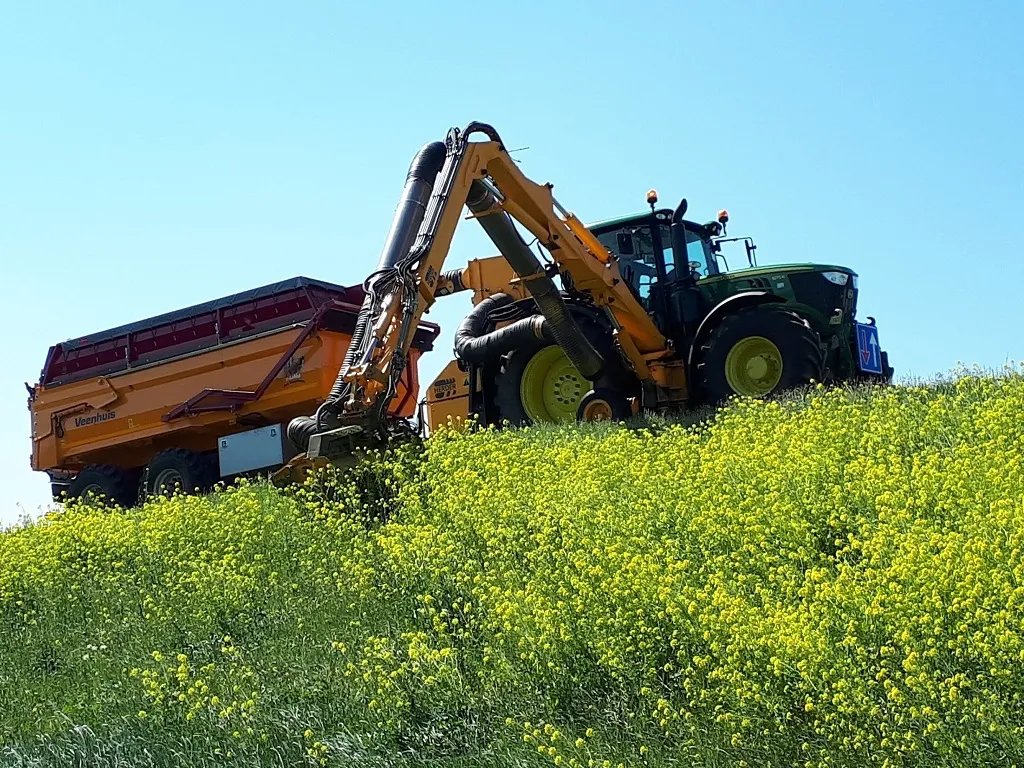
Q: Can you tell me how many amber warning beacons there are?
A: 2